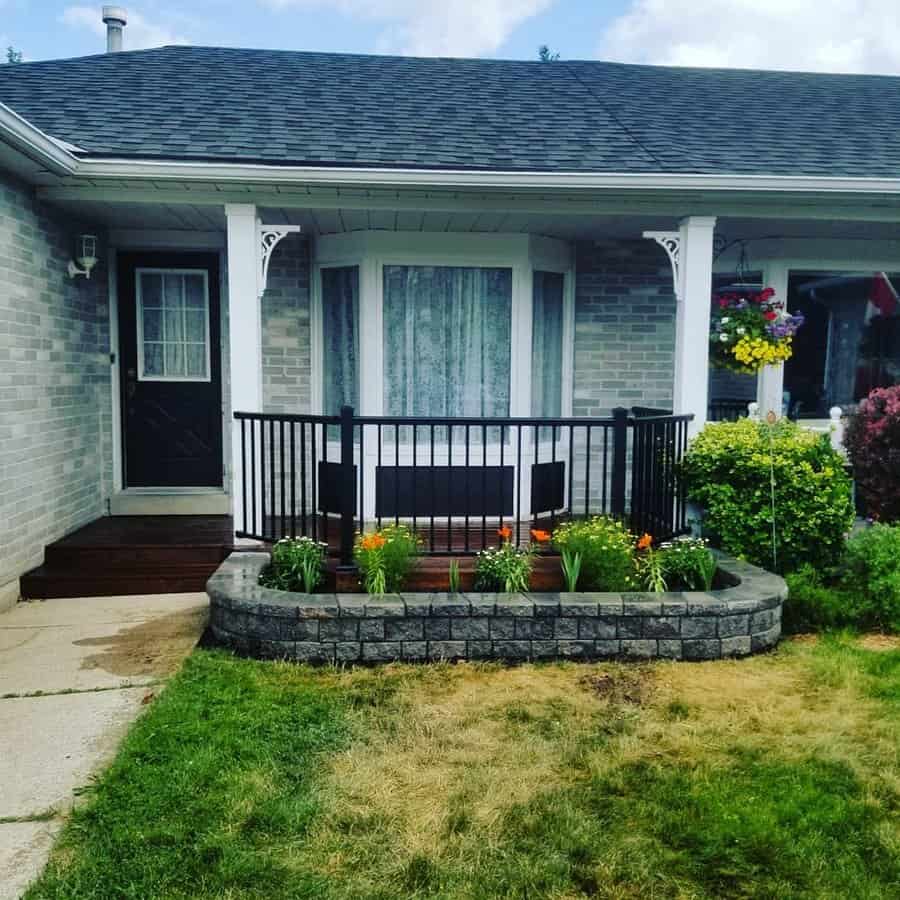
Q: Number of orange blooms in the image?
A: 4